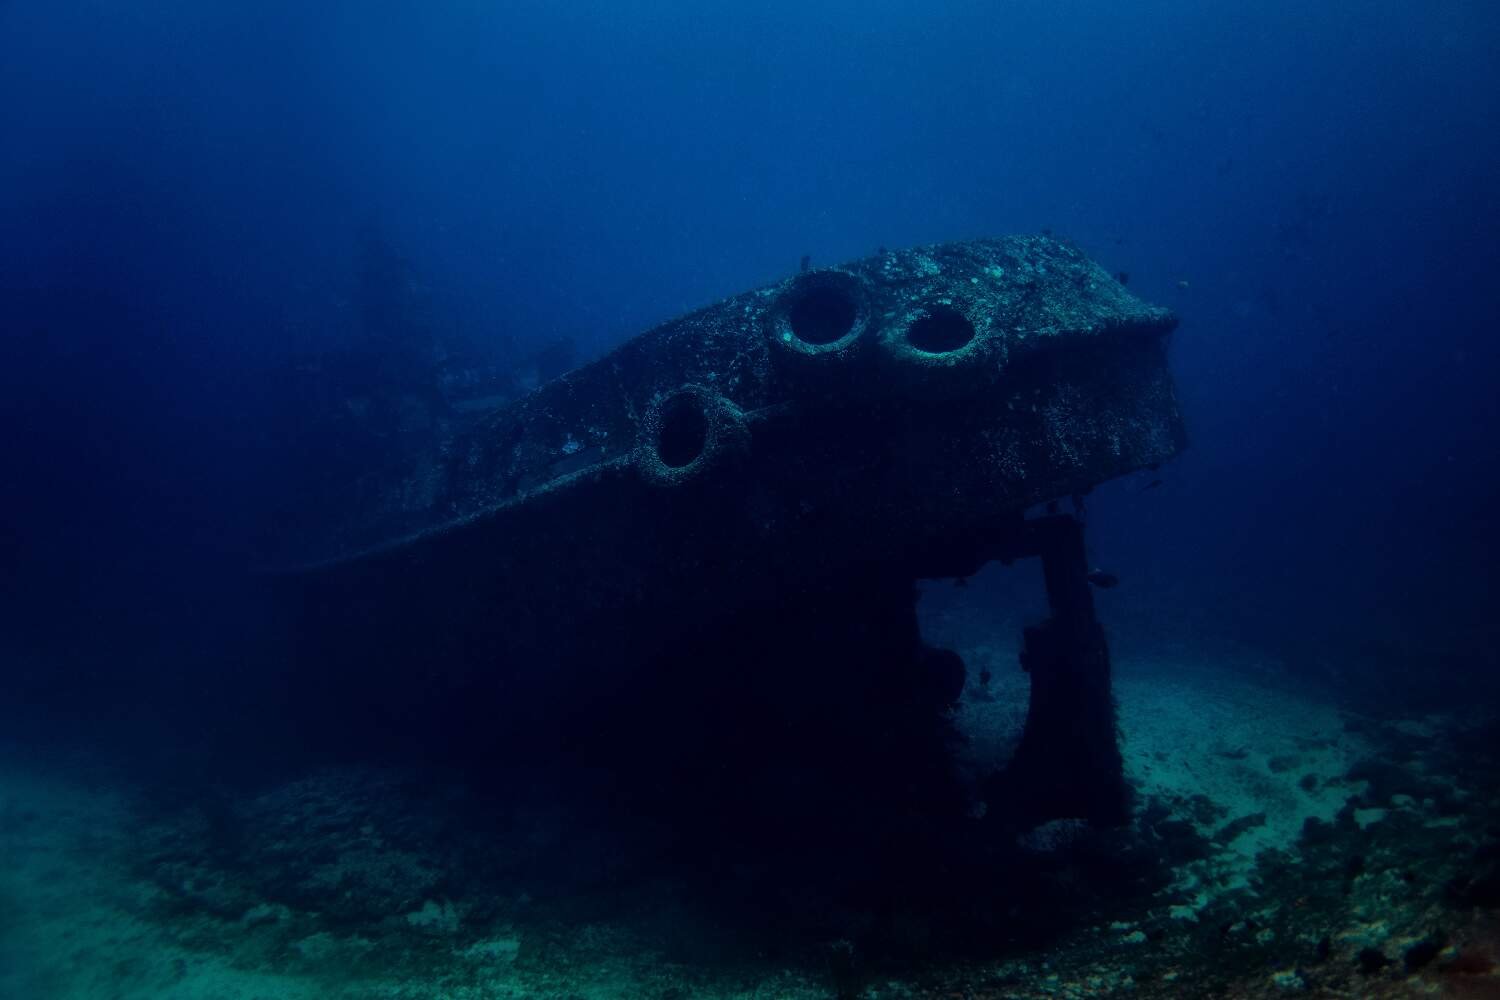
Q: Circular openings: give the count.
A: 3